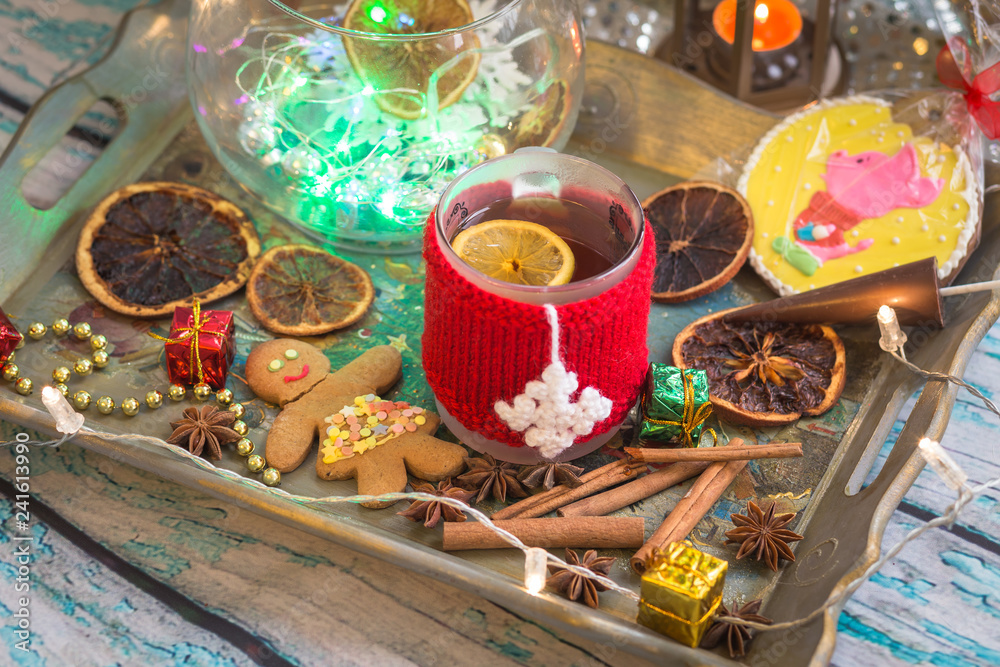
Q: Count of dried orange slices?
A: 6